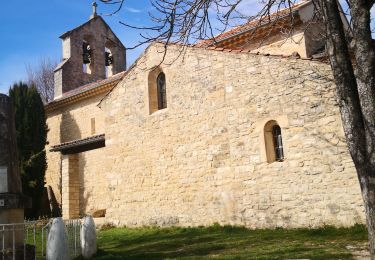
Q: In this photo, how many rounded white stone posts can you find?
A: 2